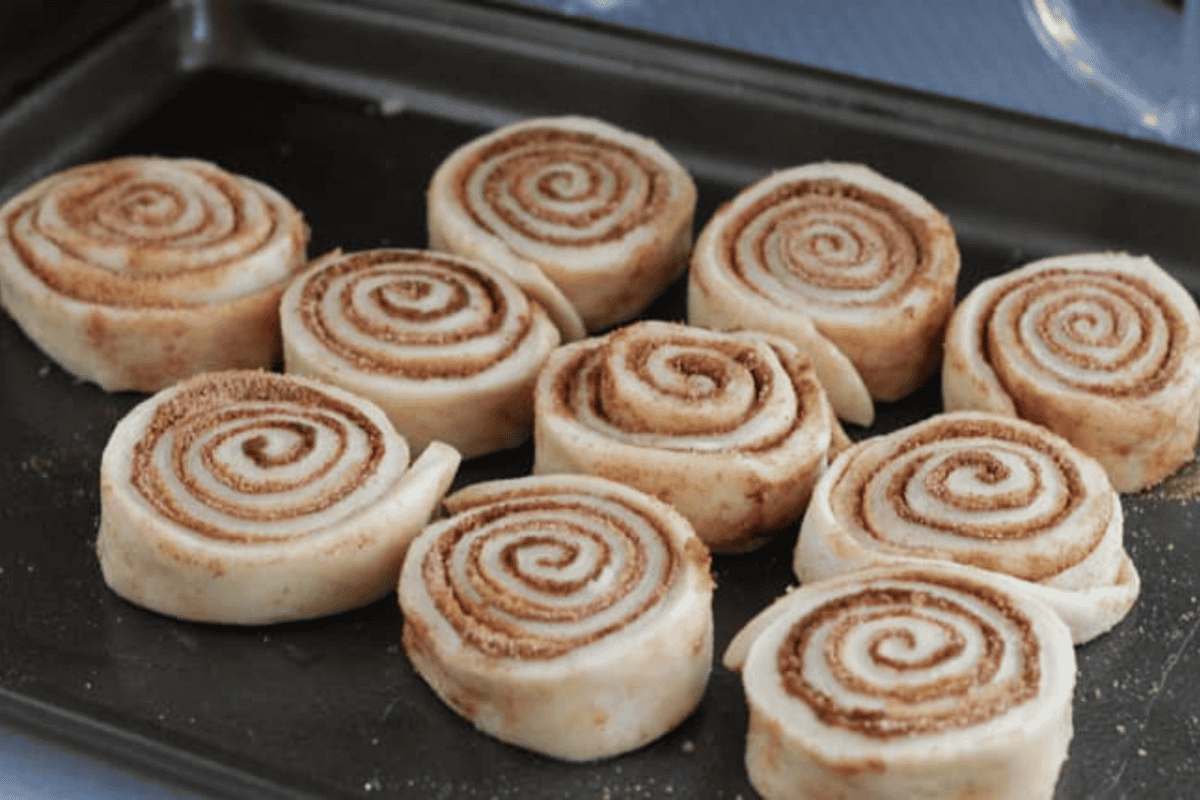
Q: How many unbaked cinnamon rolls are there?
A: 10